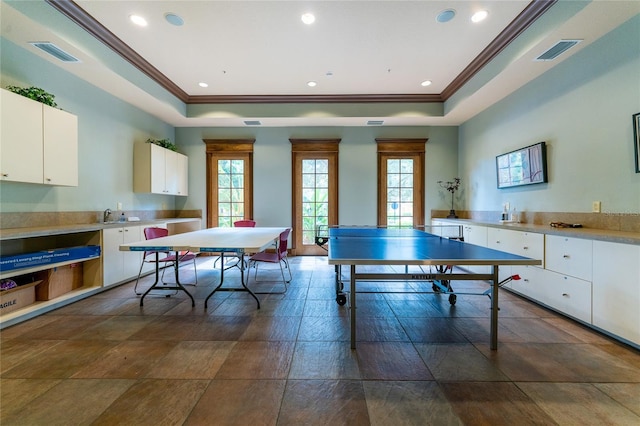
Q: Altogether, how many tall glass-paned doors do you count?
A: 3